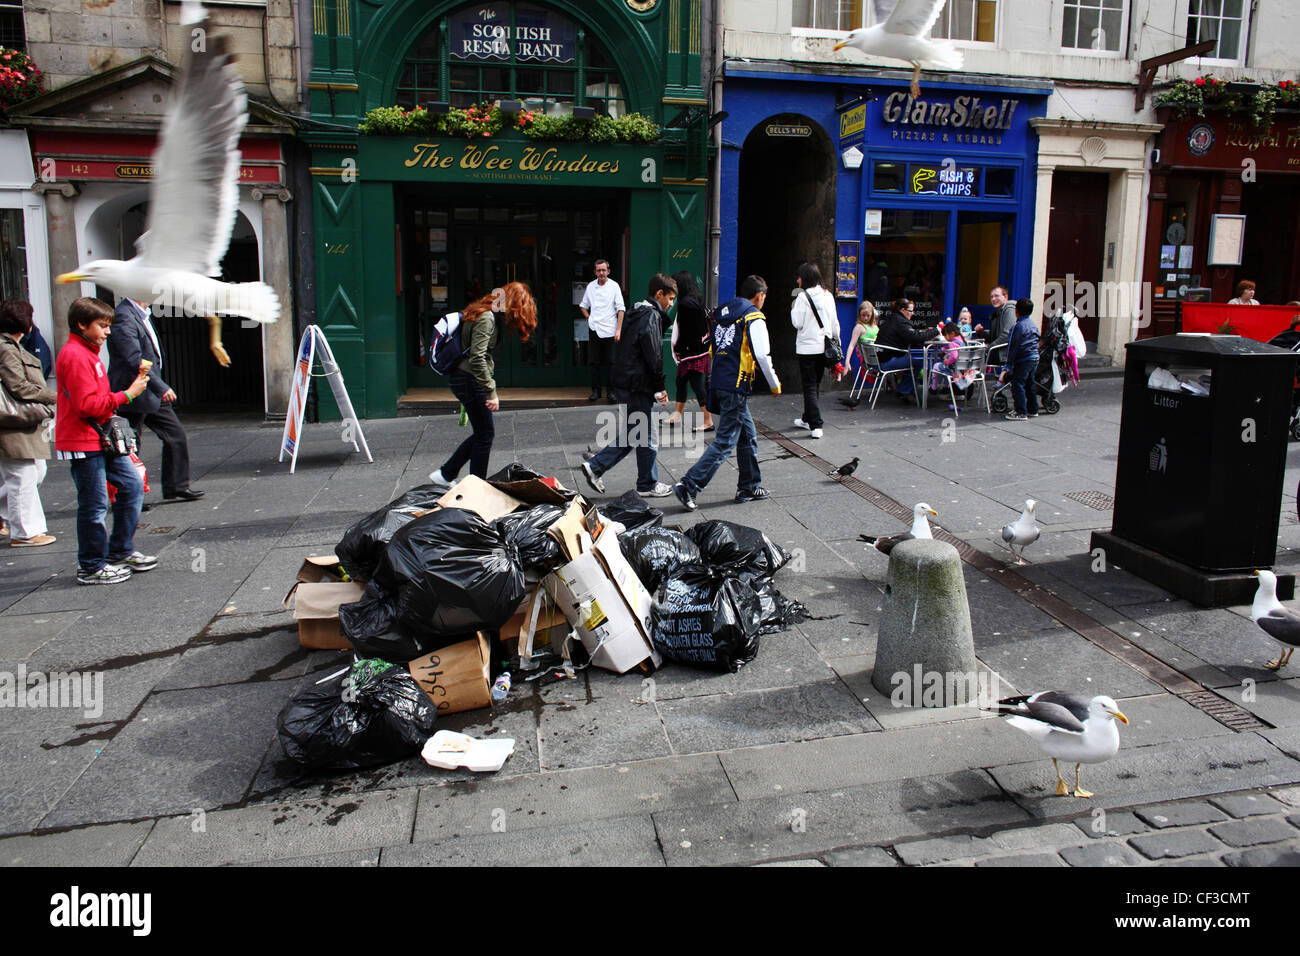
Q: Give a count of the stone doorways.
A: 2